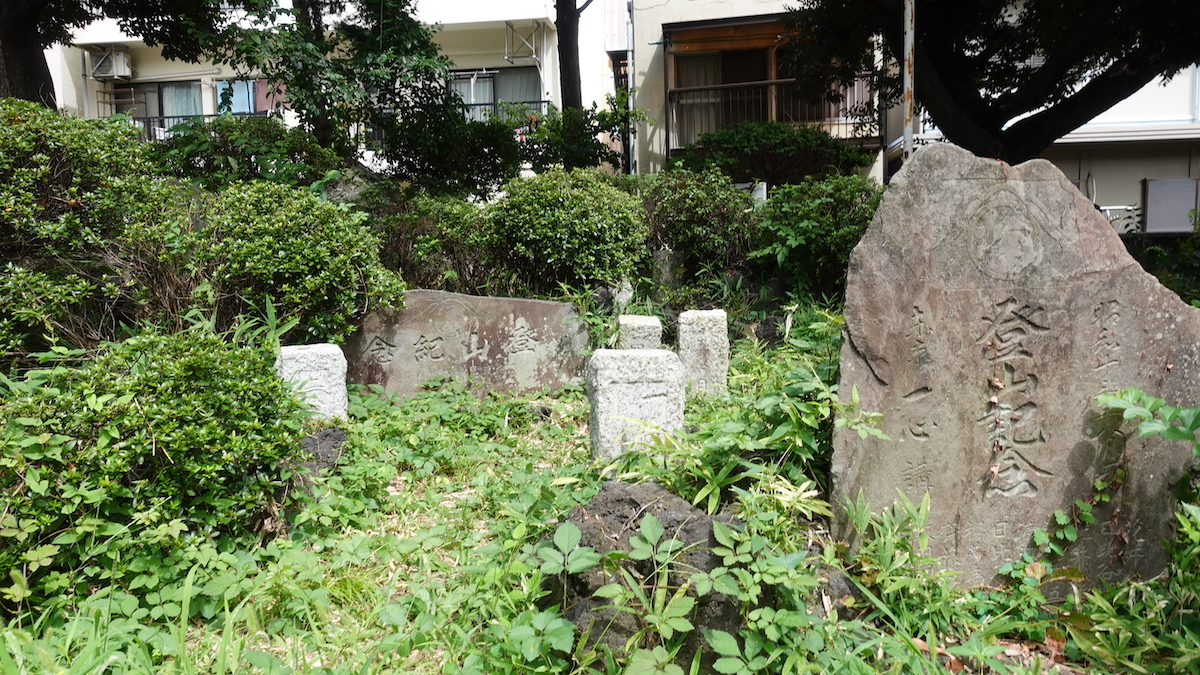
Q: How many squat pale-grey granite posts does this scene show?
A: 4